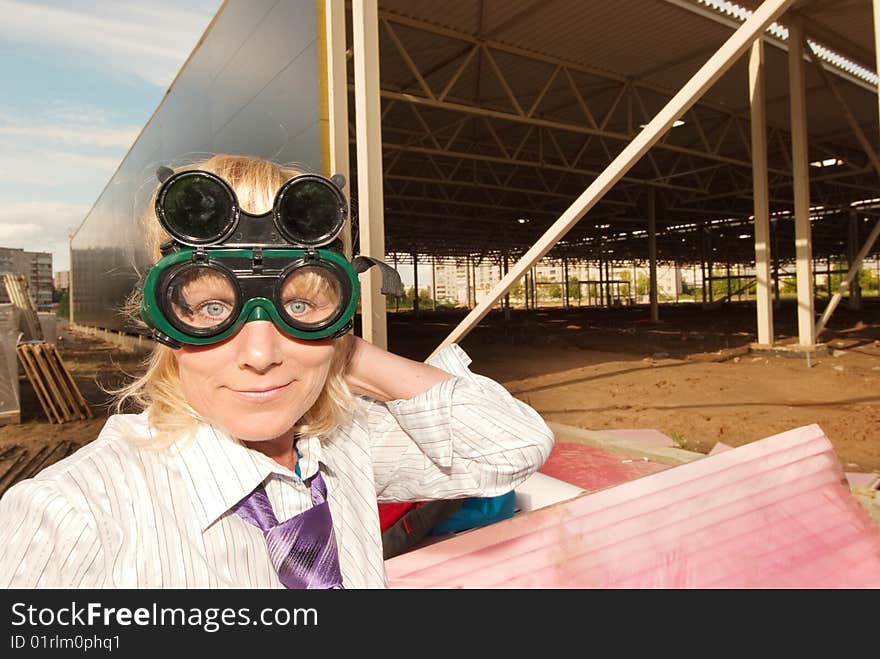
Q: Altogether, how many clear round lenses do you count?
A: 2